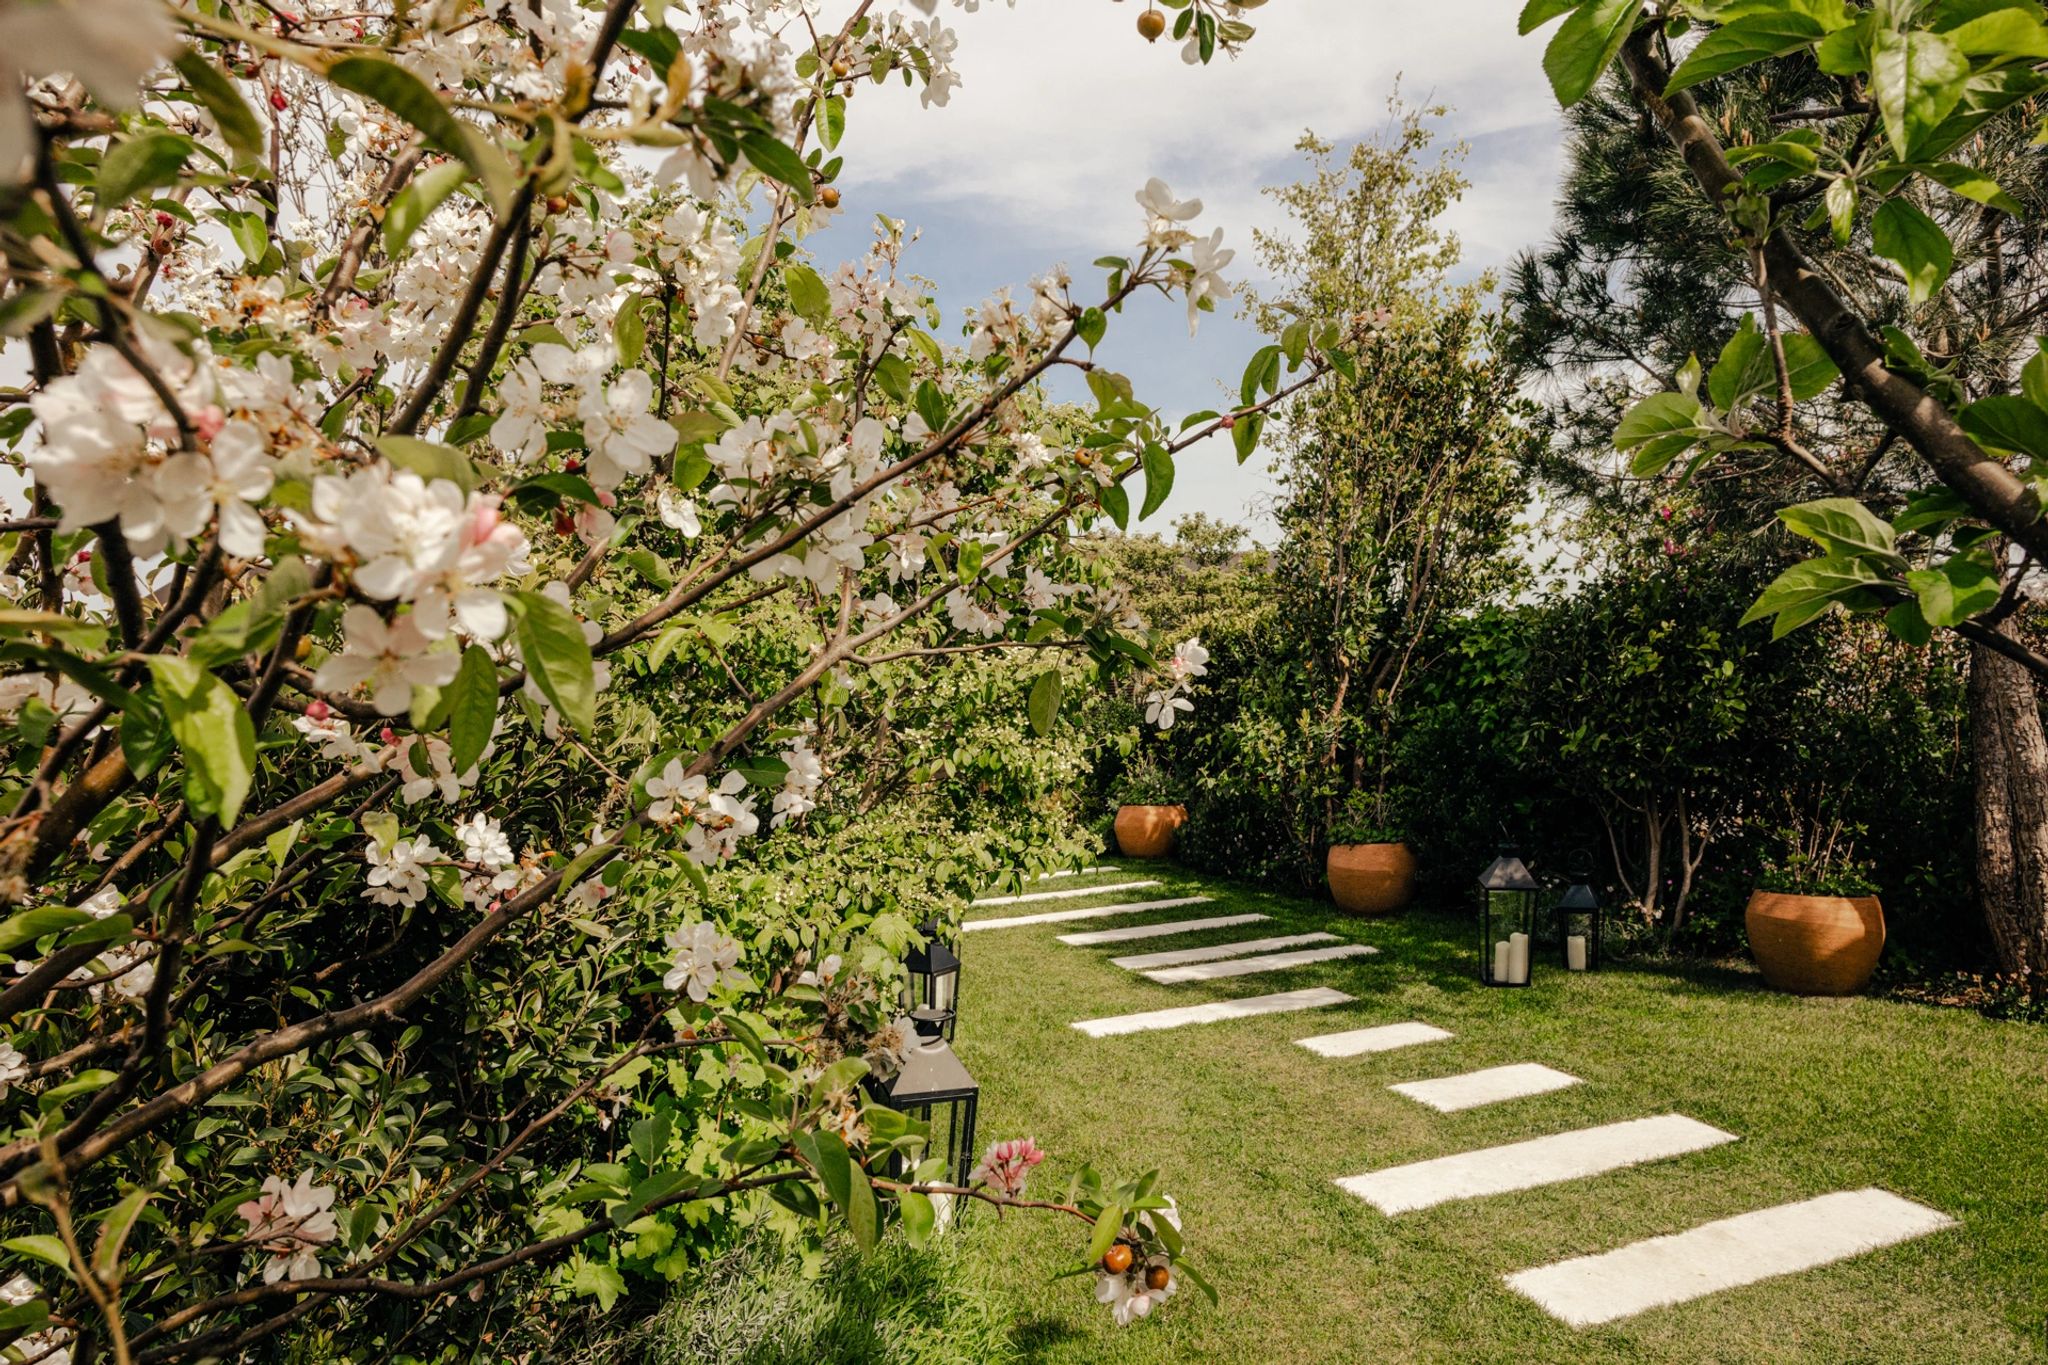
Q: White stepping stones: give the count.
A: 11